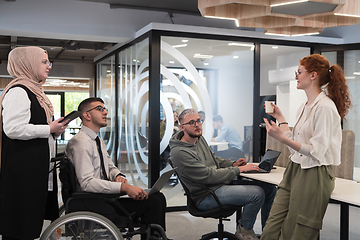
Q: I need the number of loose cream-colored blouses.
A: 1